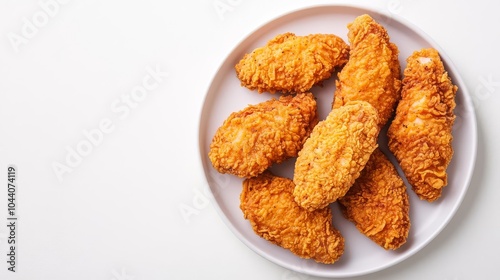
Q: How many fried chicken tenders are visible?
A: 7